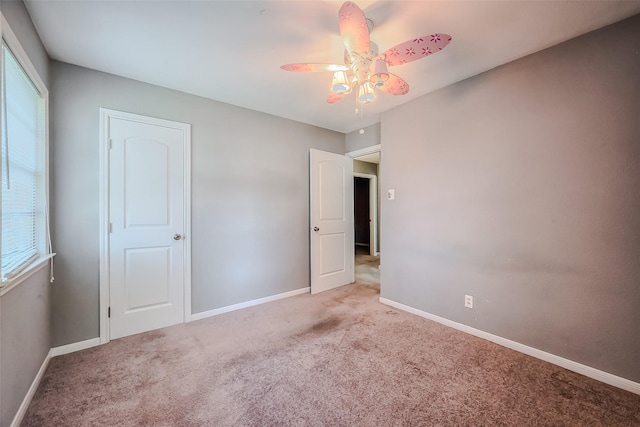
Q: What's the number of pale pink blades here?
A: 5